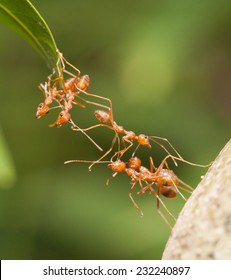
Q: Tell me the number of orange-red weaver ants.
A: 5